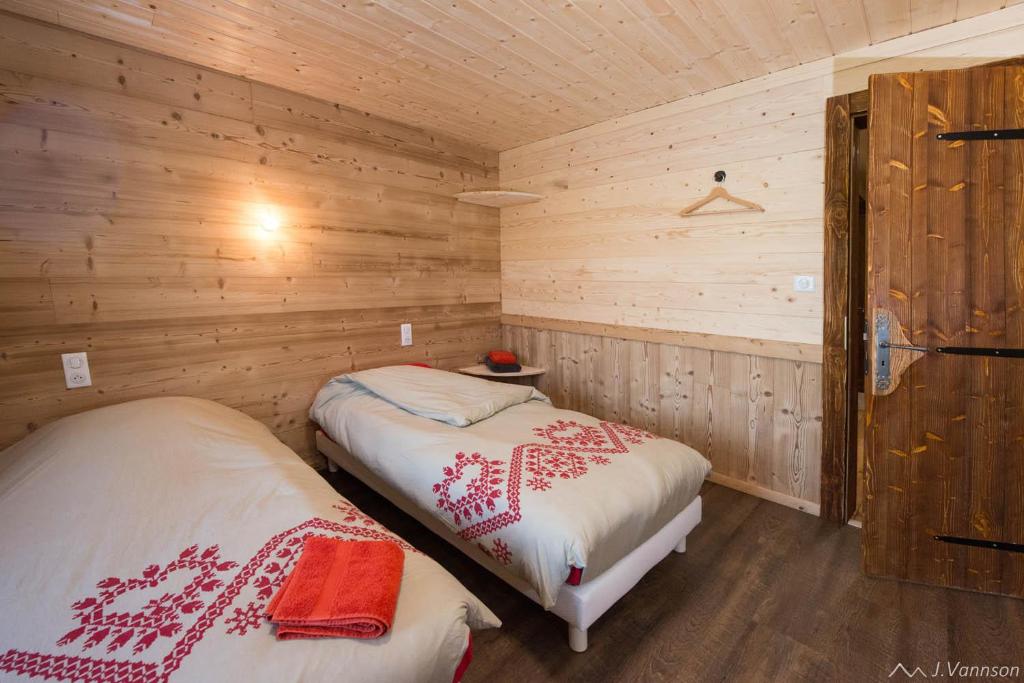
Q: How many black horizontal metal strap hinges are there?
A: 3